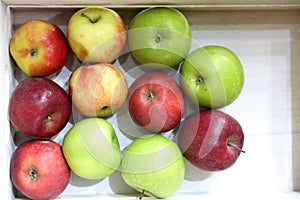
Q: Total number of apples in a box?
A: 11